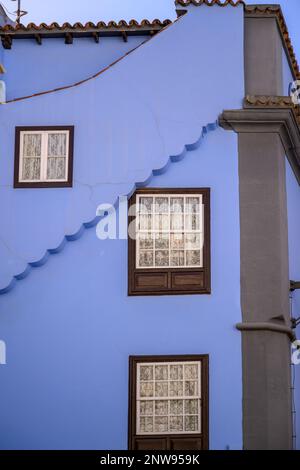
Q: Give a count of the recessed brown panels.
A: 4